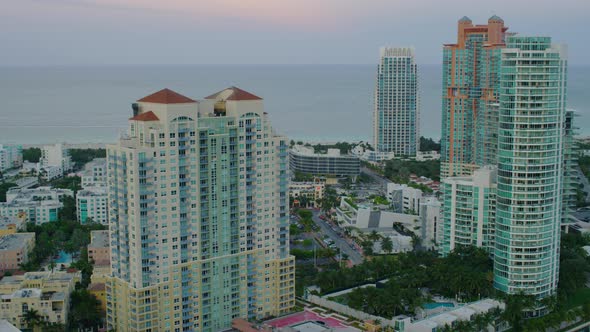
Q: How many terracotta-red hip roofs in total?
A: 3